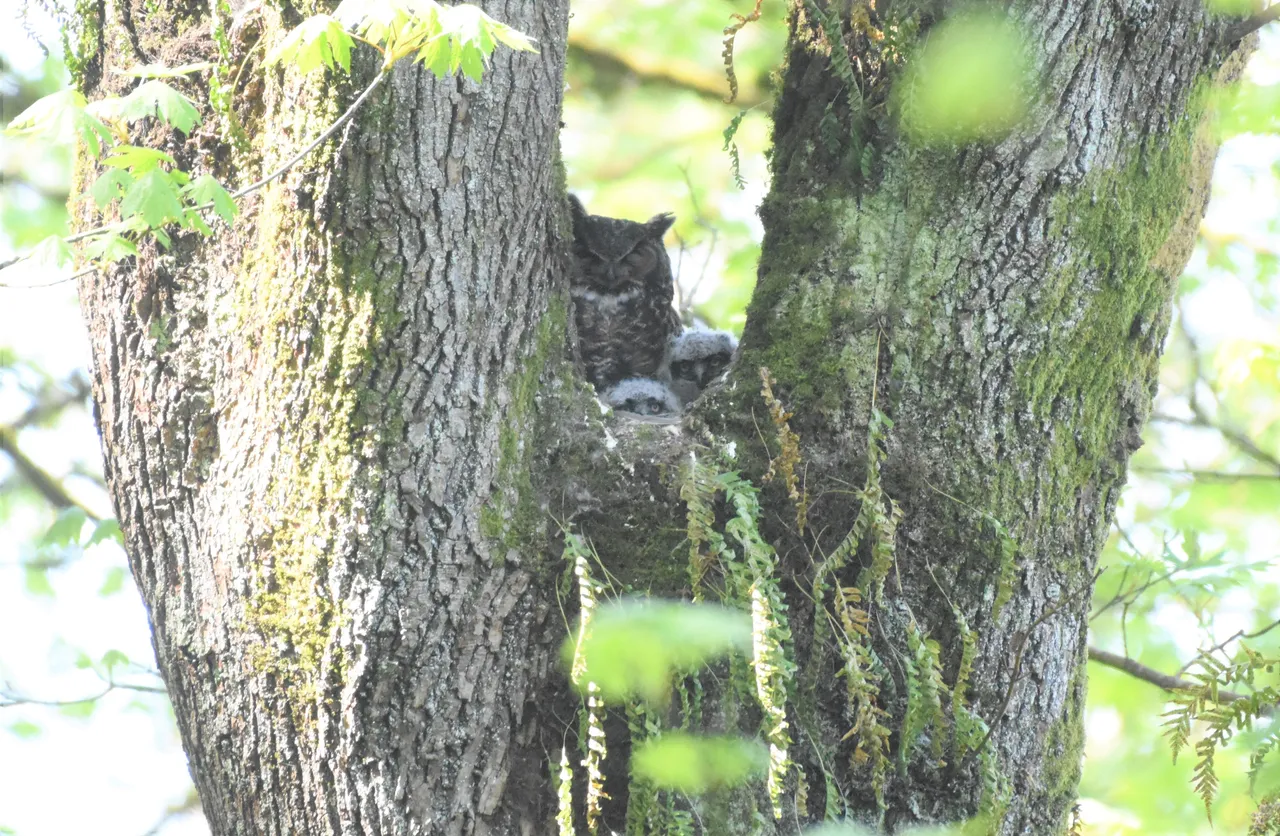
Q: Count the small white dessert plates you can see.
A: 0